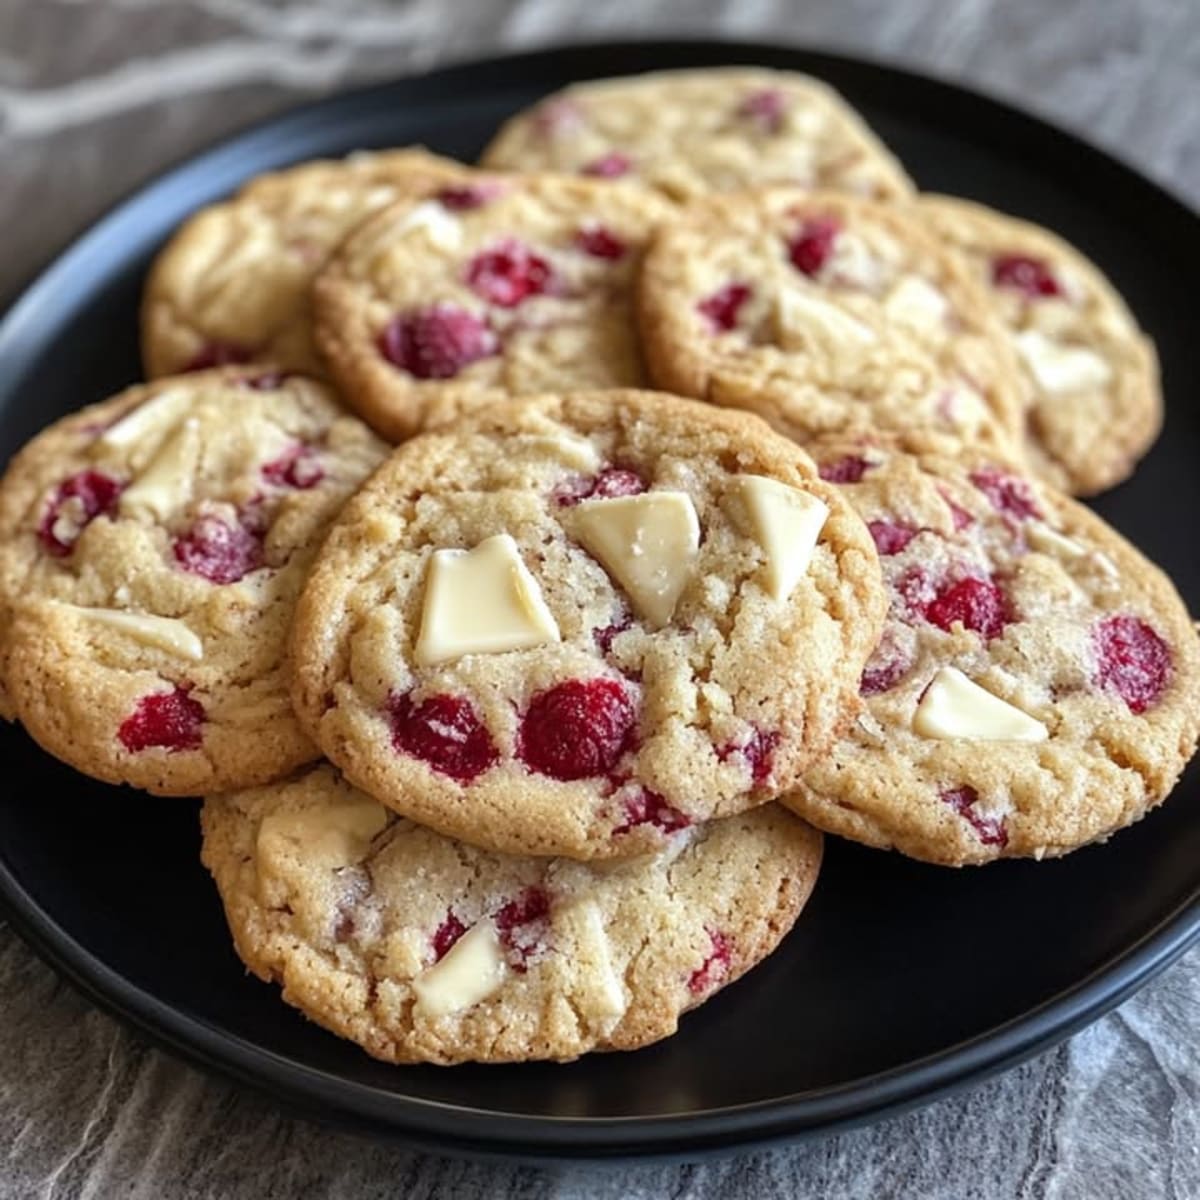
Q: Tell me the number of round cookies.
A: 9